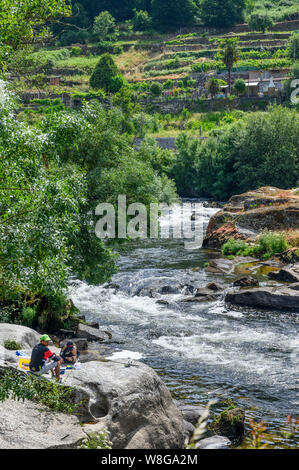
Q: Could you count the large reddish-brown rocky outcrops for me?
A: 1